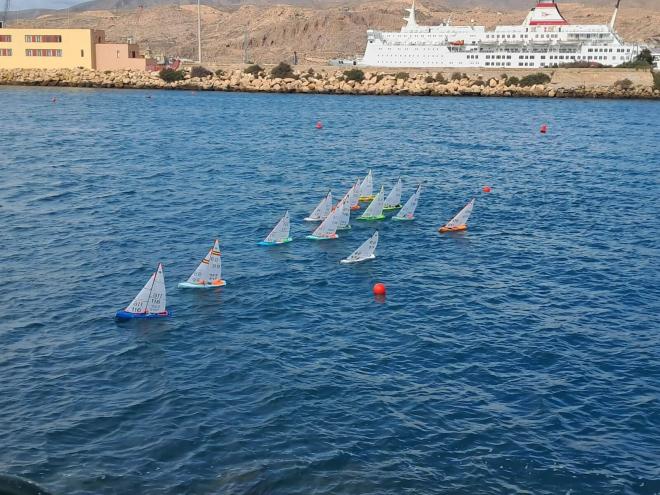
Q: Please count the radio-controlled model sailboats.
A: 13